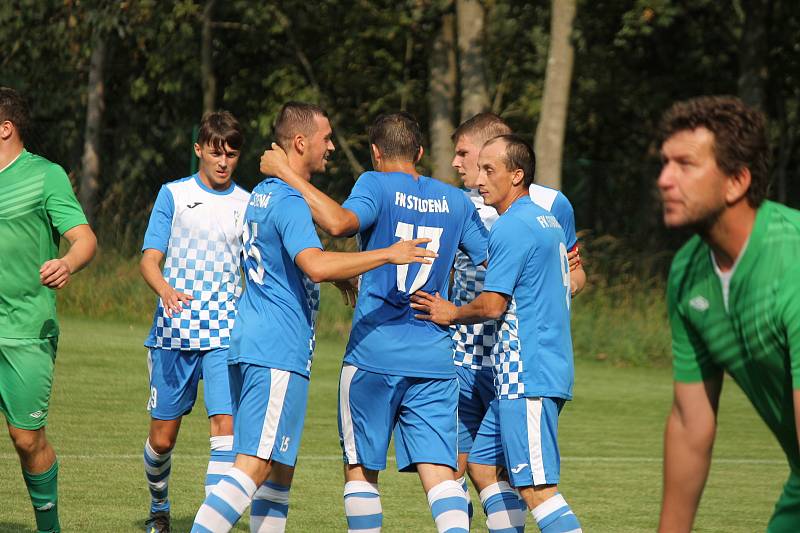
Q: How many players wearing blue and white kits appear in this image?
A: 5